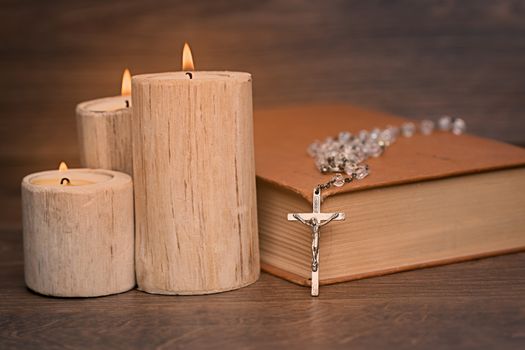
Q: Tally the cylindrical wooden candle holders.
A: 3